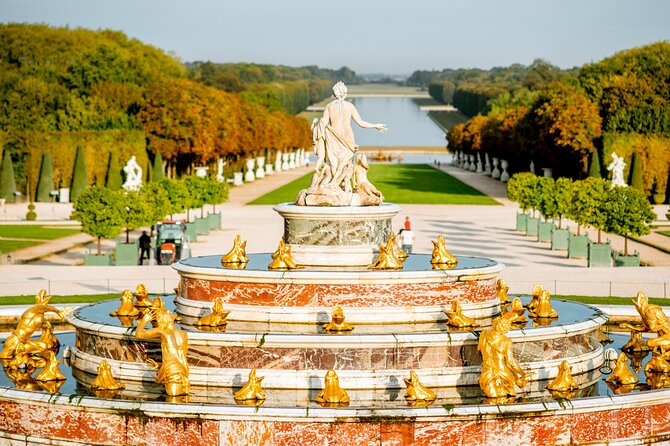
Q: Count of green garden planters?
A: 12